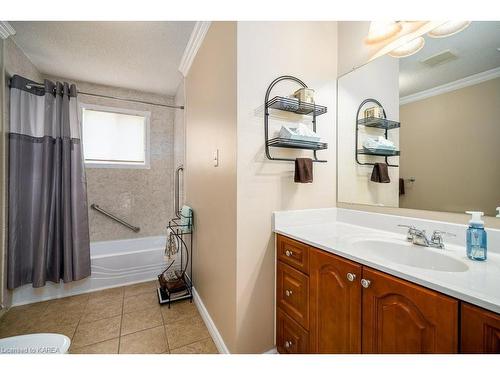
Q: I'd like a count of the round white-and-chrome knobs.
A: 5